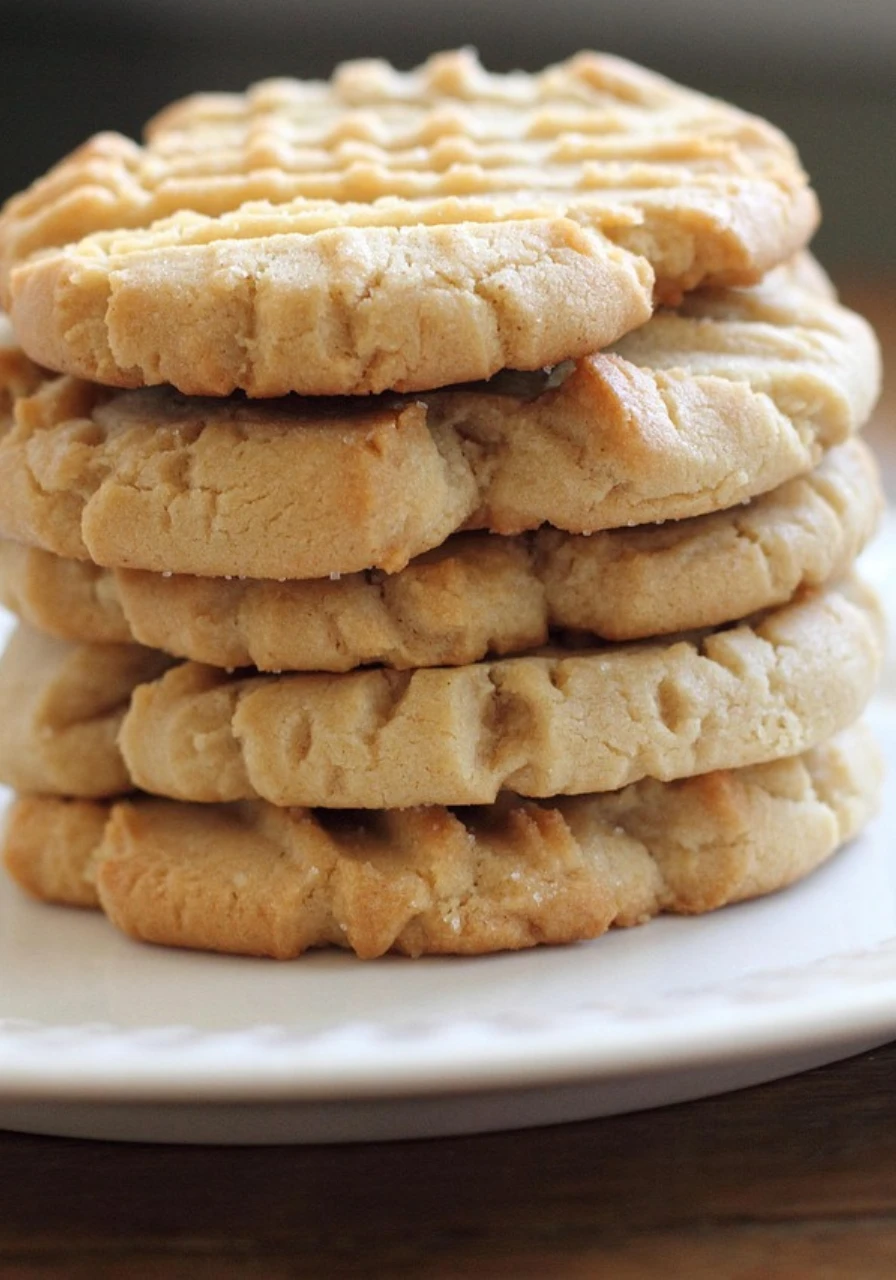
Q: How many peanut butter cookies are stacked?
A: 5